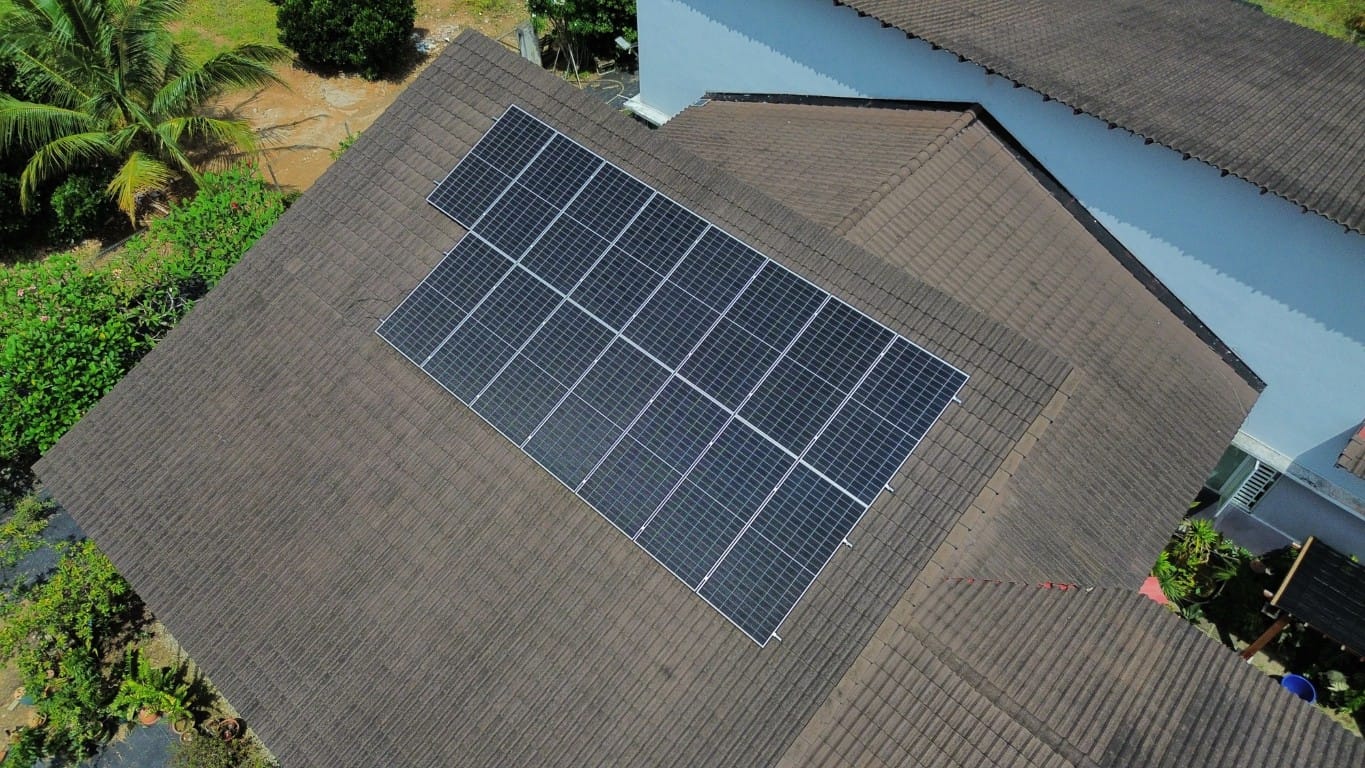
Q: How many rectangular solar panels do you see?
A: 15